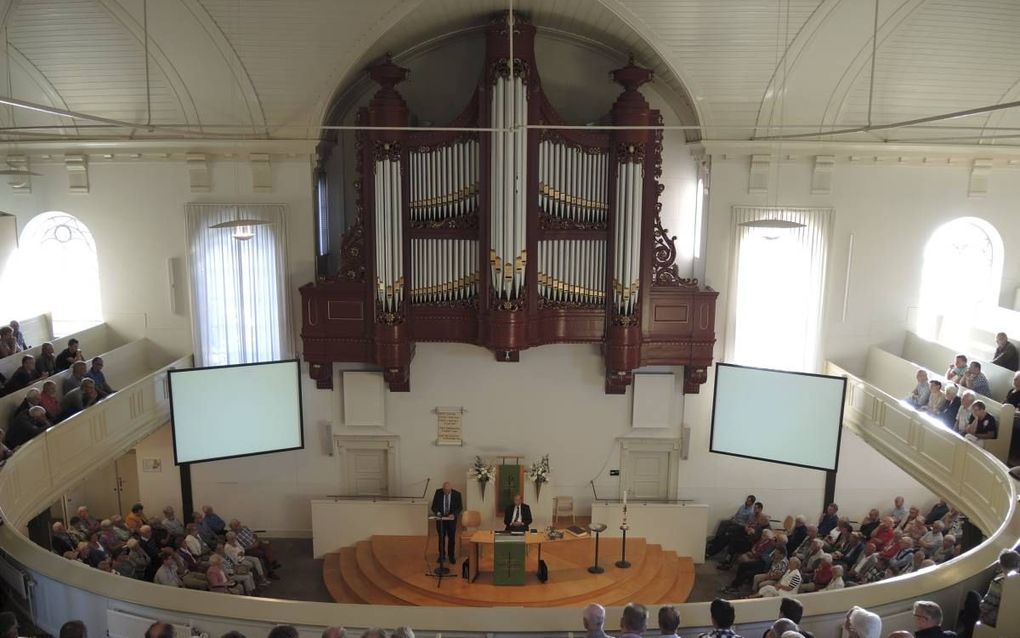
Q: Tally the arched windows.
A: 2